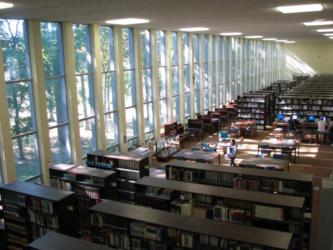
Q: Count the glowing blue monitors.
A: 2